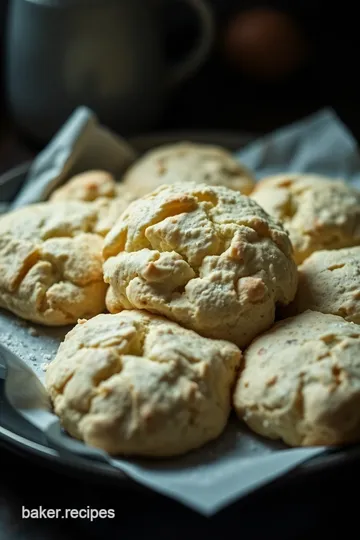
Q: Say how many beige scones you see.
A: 8